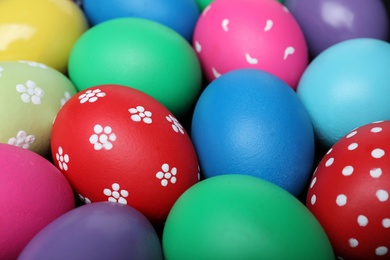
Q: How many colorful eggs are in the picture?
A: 14